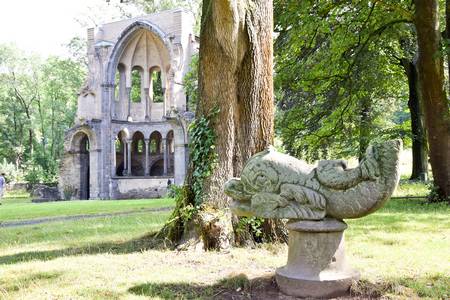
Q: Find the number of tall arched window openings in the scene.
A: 3